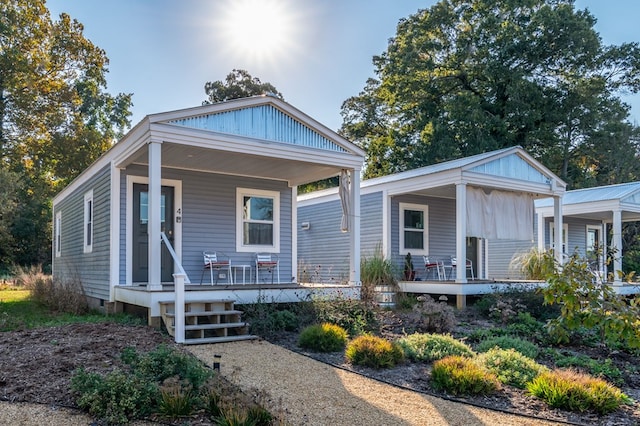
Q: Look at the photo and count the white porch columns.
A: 5